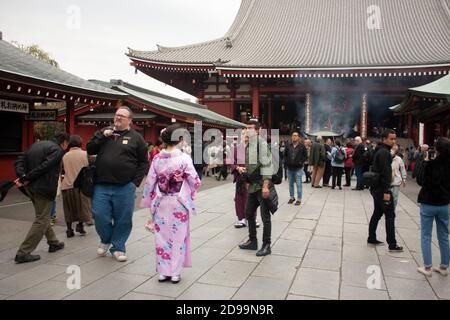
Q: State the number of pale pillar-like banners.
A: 2